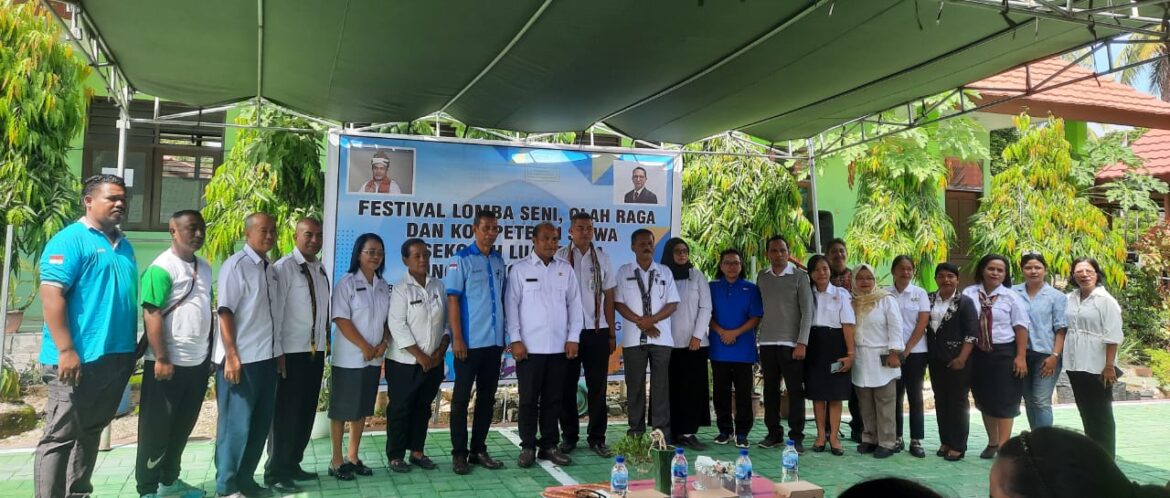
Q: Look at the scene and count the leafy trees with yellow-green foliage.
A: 5